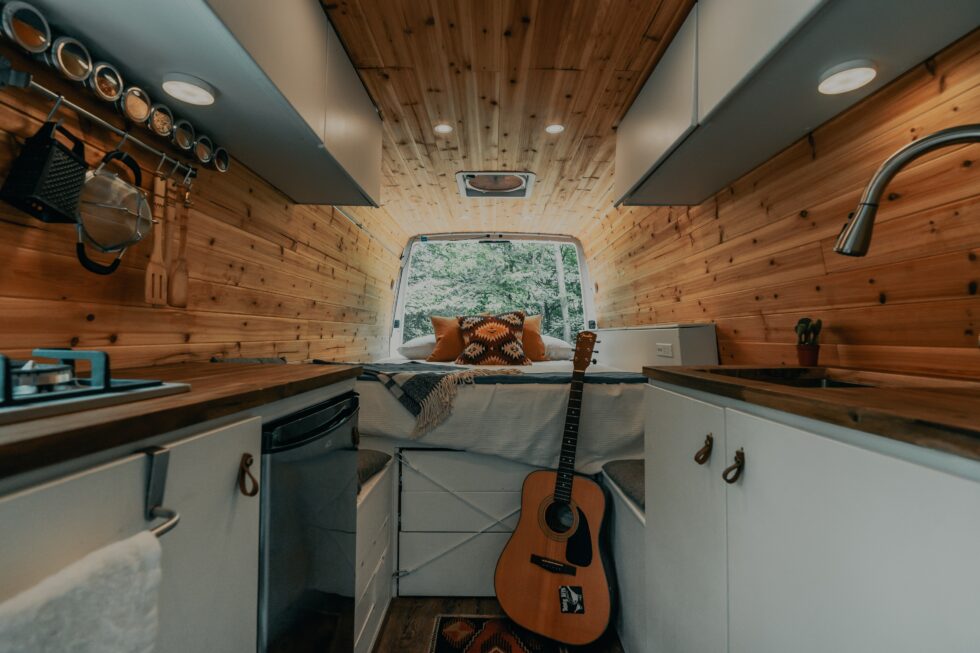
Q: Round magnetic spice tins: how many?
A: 8